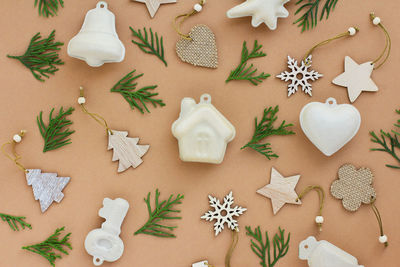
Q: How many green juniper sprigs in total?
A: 13